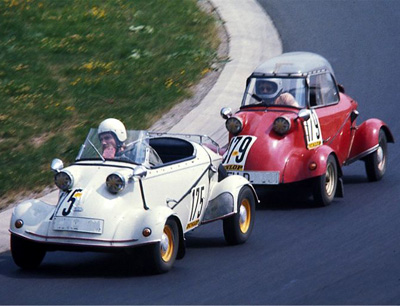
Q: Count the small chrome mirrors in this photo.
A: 4